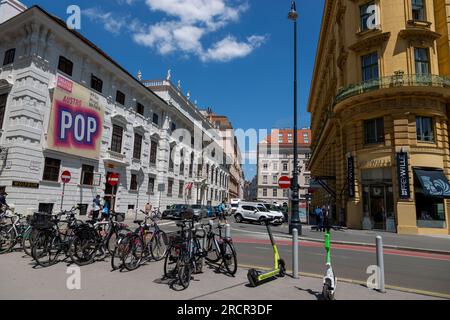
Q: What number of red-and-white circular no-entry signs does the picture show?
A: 3